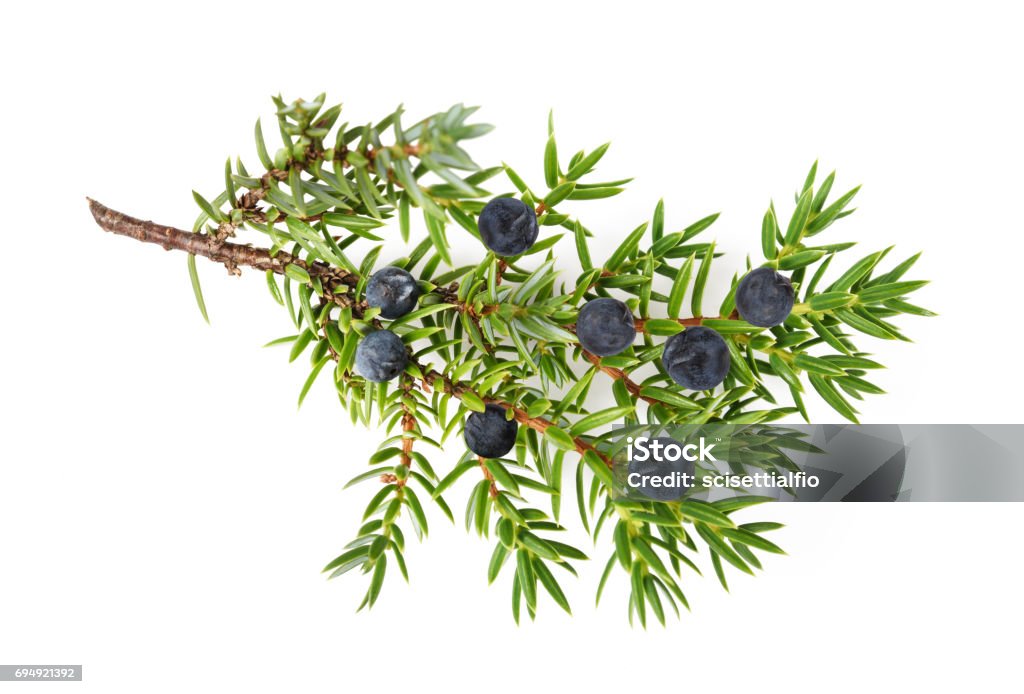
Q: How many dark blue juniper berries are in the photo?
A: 8